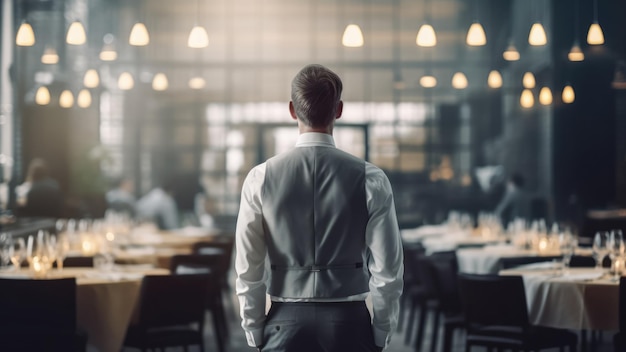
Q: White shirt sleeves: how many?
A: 2